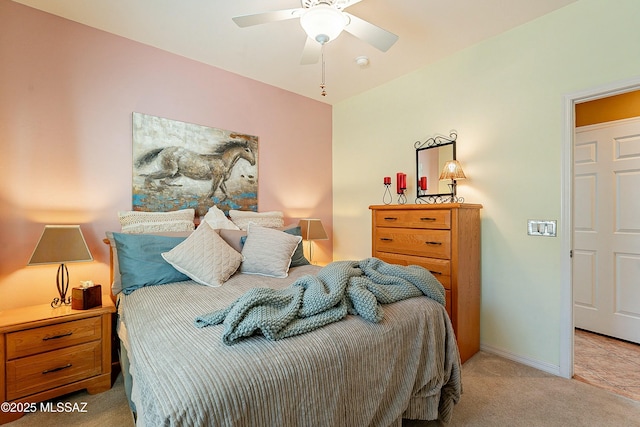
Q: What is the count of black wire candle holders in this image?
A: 3